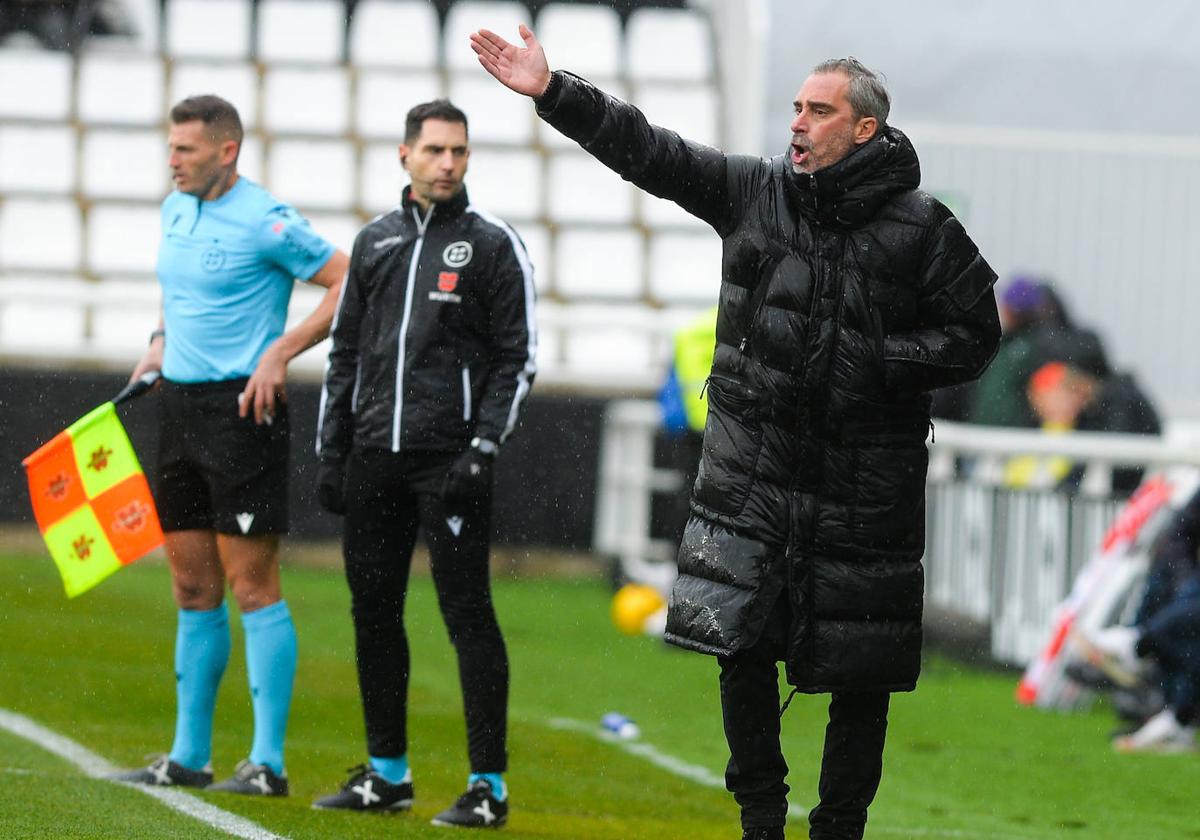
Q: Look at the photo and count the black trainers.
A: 4